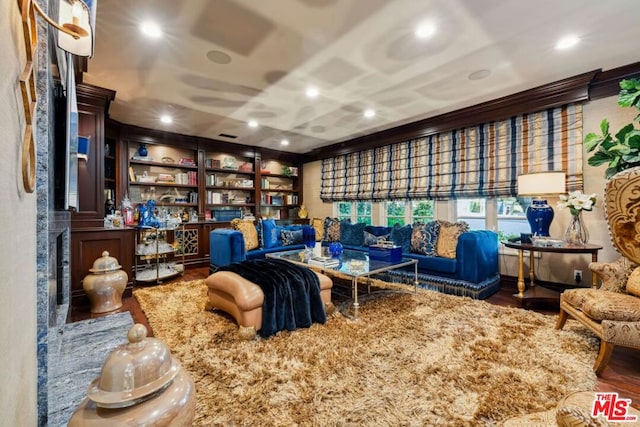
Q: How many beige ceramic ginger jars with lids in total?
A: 2